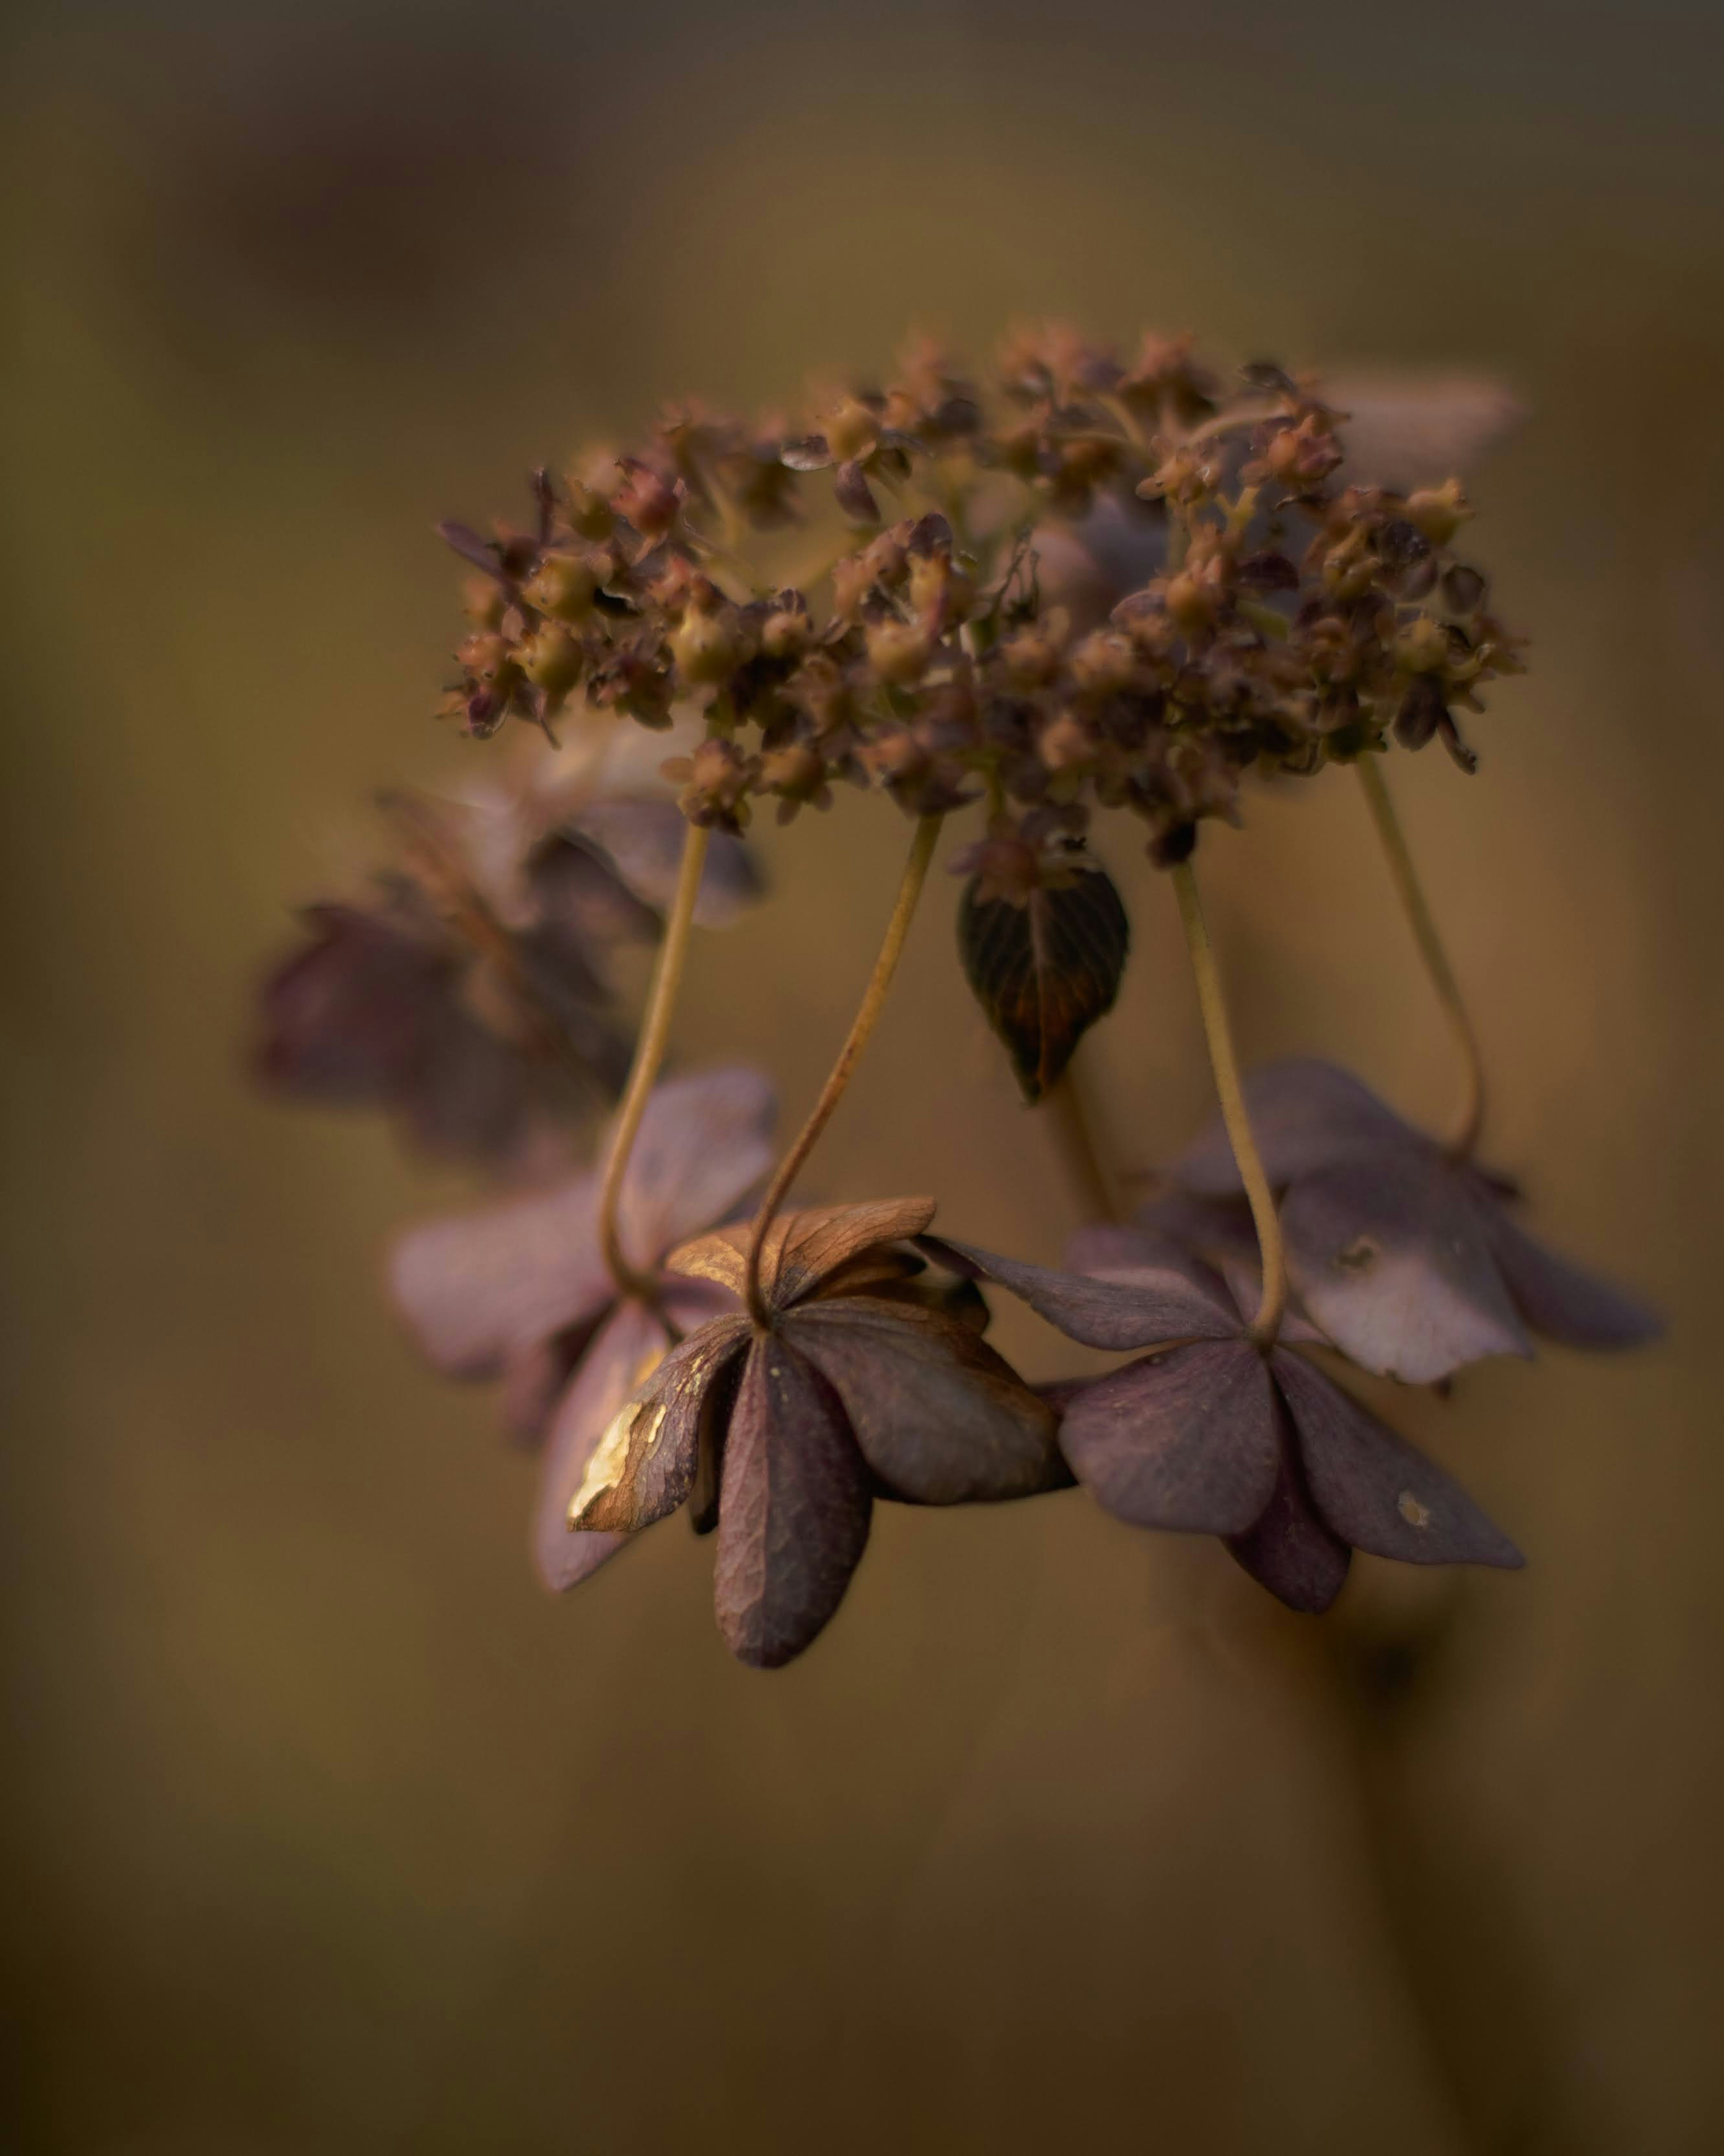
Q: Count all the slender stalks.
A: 4